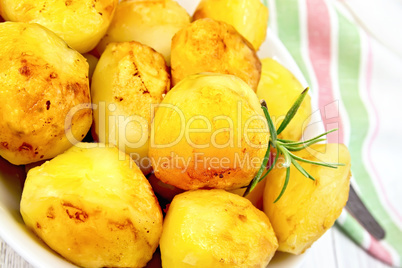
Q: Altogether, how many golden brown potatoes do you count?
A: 11